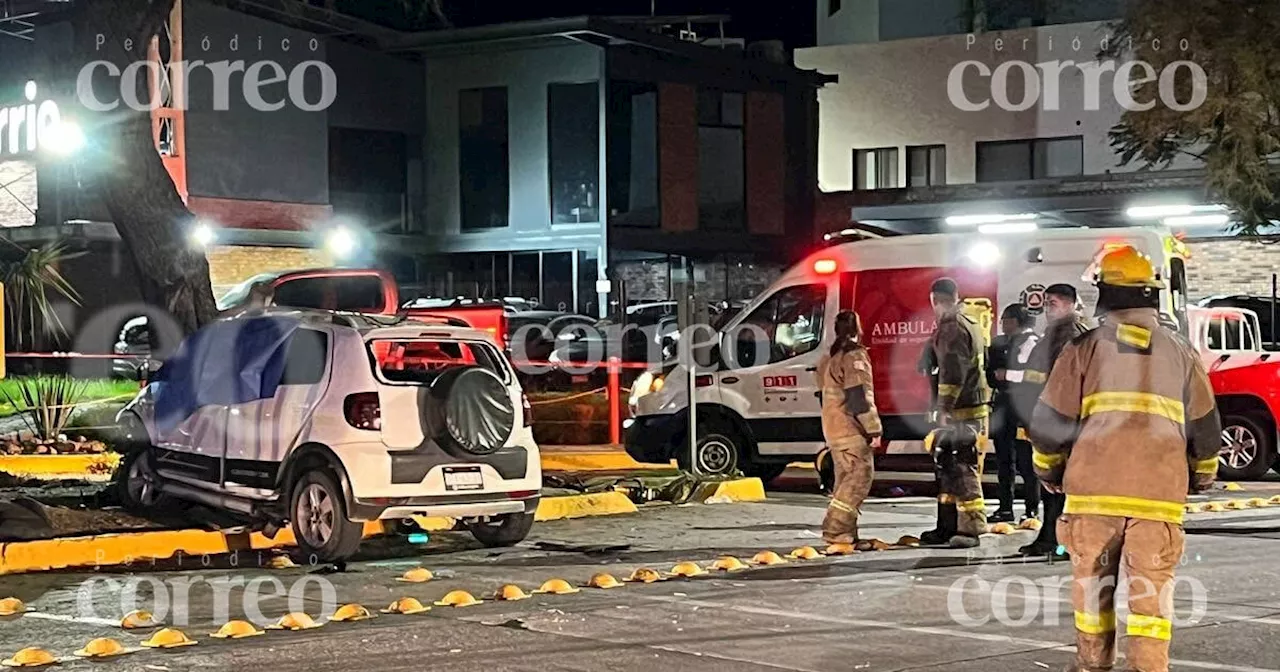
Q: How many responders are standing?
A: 5